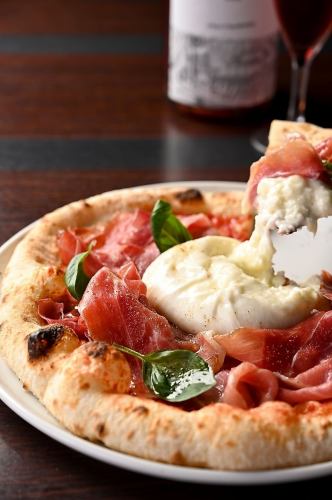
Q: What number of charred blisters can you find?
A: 3